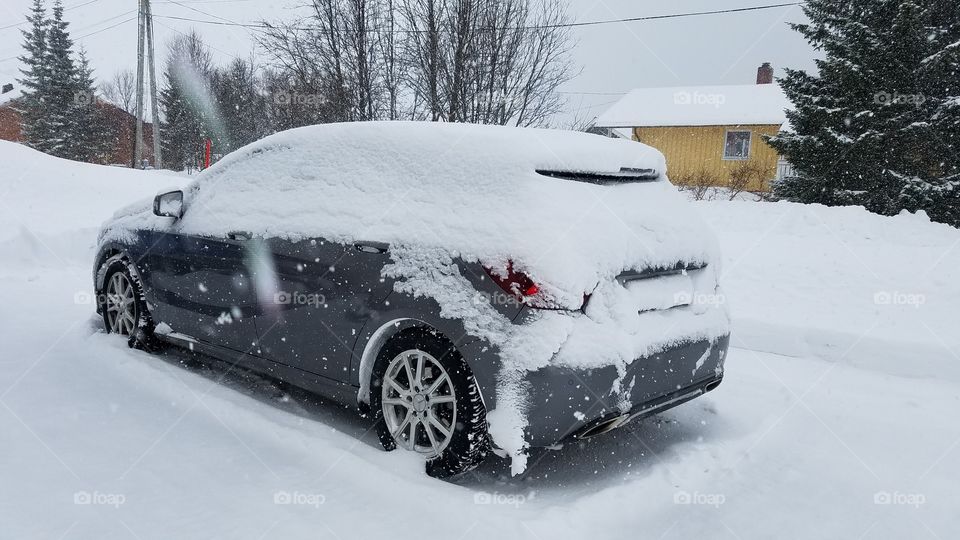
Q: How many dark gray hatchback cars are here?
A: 1